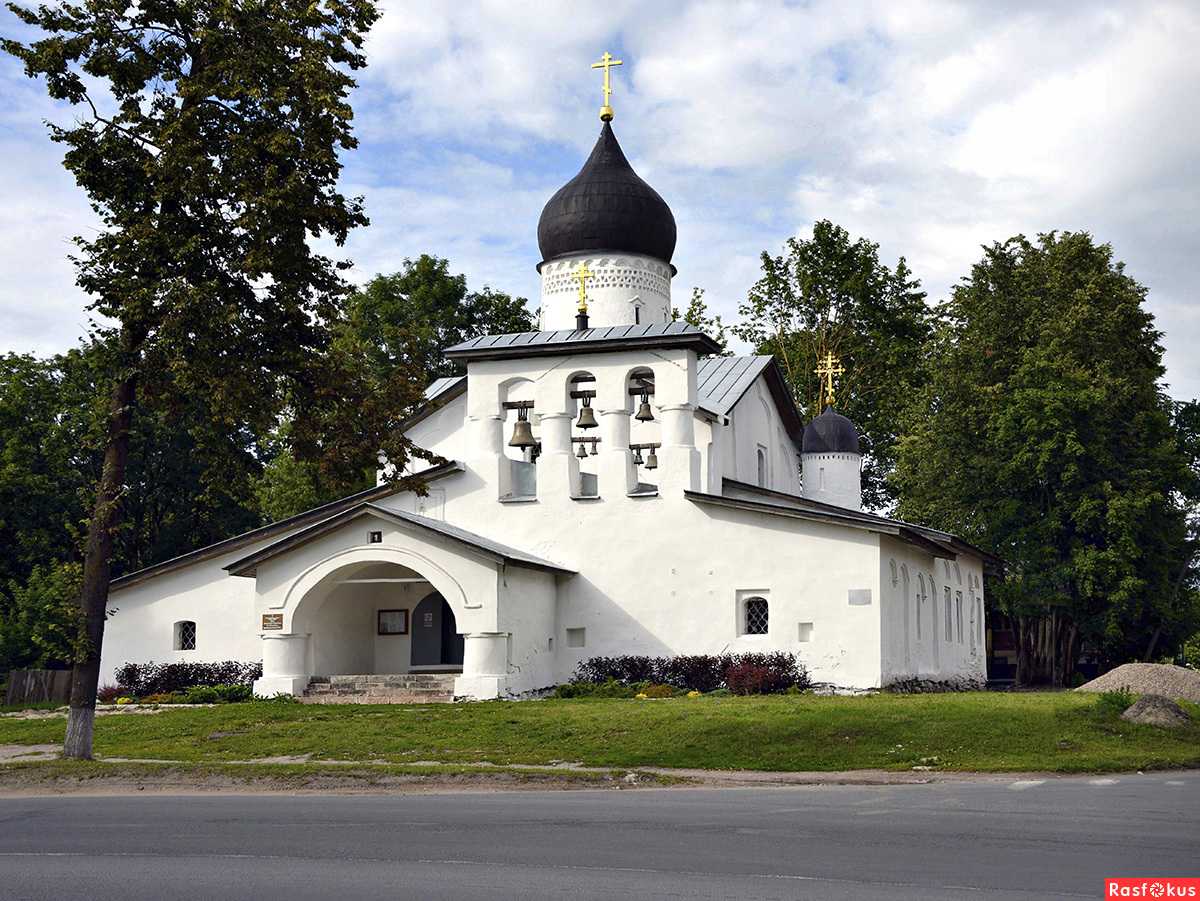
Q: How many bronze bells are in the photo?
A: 7